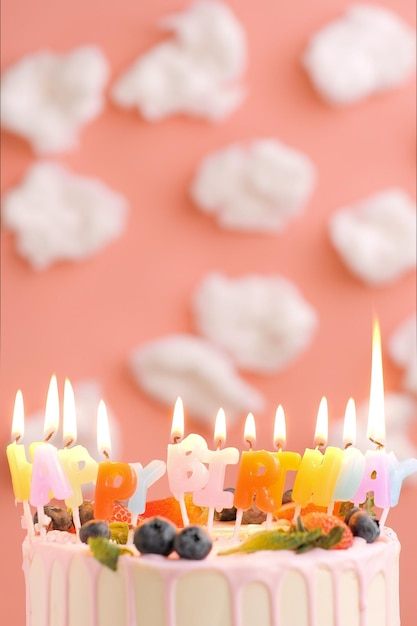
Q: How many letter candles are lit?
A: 11